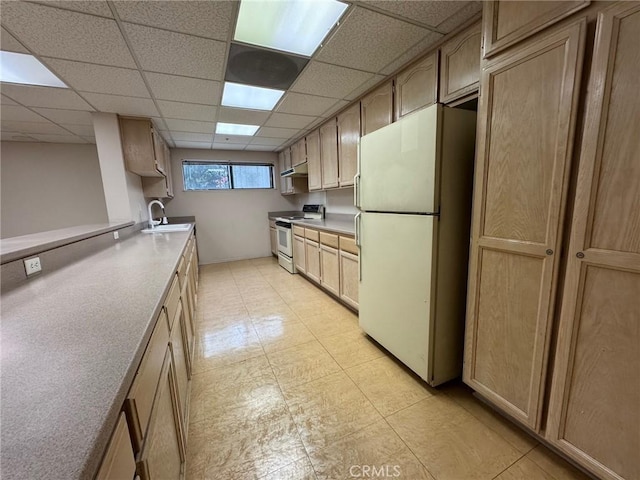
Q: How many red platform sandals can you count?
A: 0